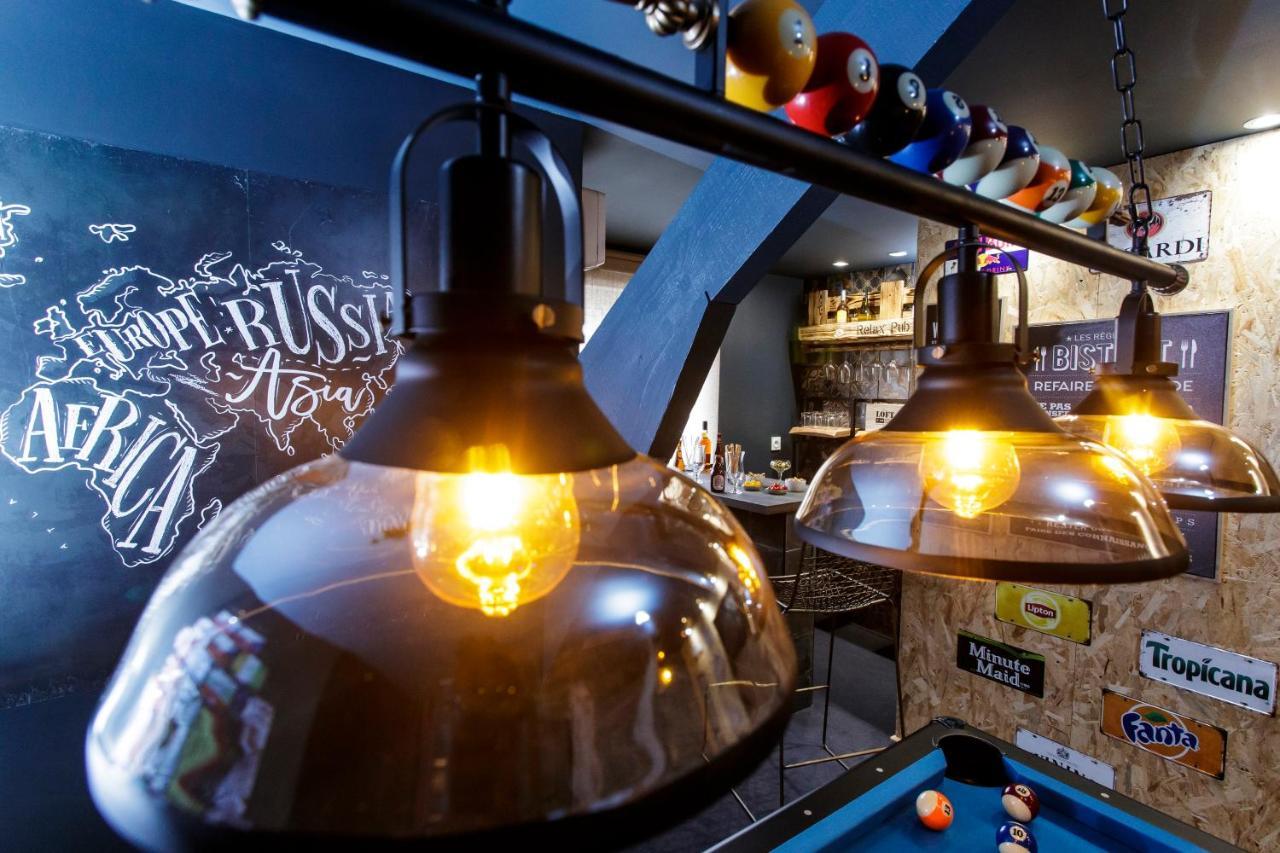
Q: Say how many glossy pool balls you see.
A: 12